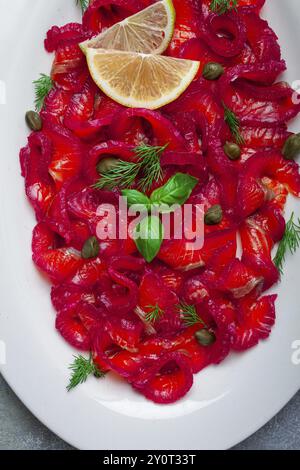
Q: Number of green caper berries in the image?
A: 8